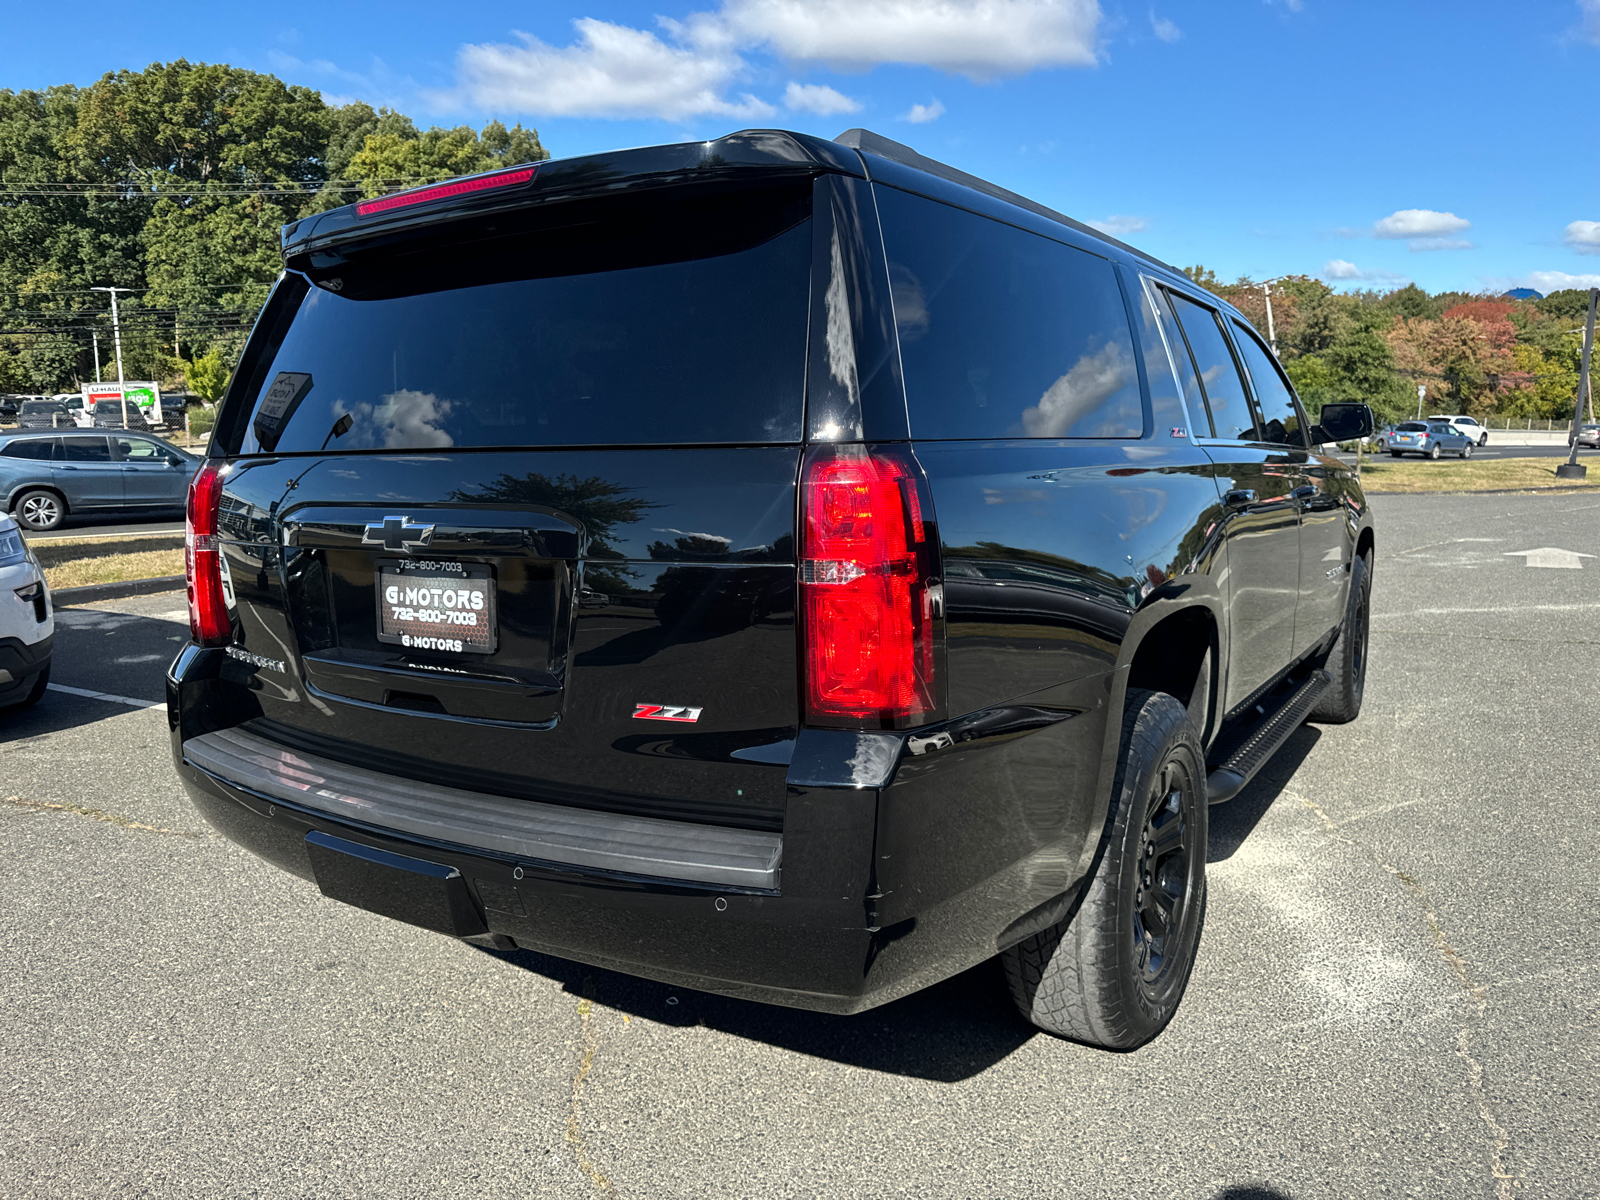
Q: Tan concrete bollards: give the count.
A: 0